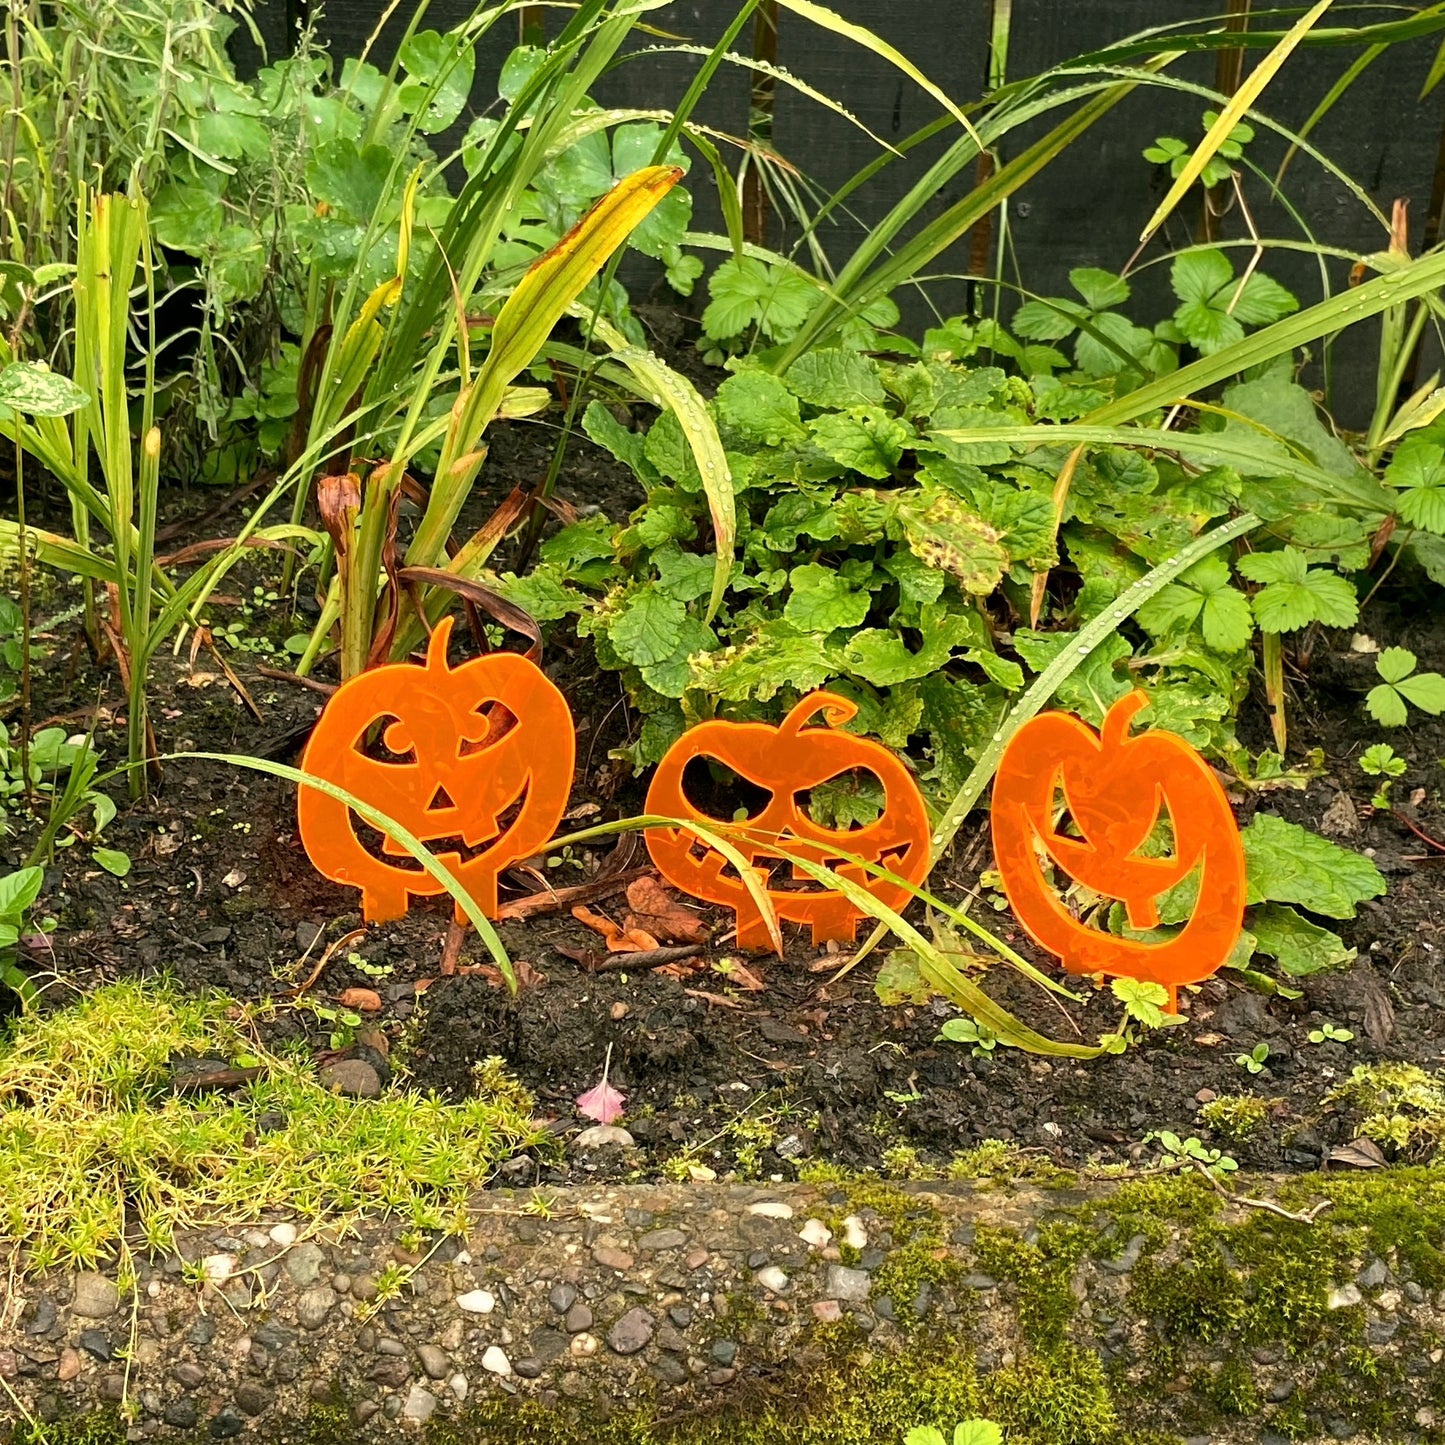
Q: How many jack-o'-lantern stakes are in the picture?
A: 3